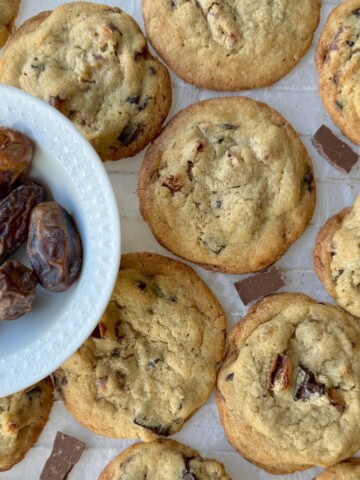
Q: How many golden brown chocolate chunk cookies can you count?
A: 11